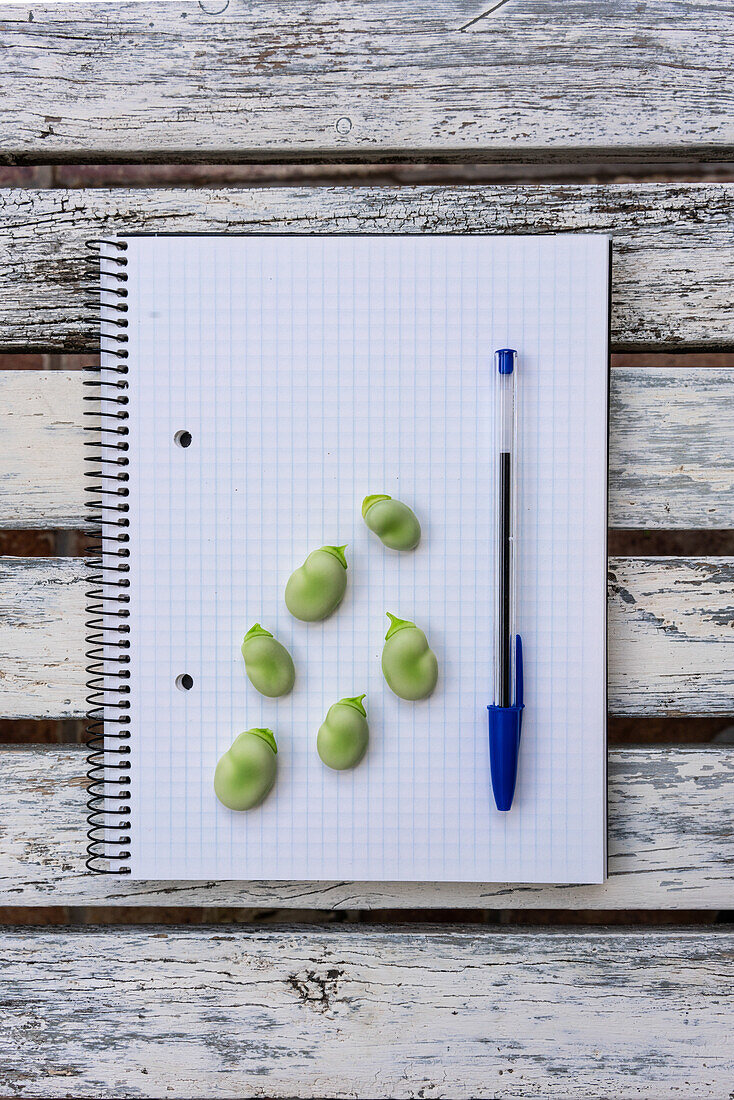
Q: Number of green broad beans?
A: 6